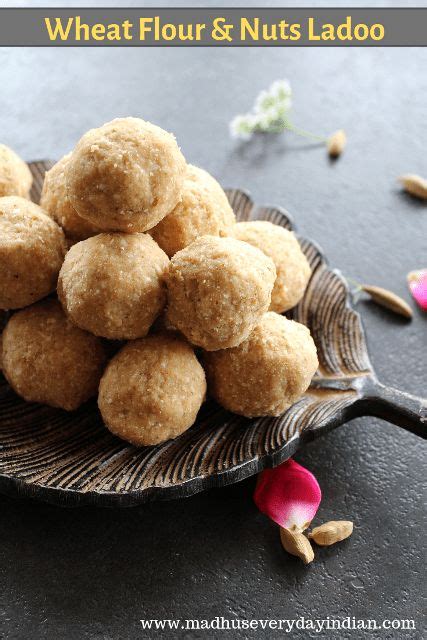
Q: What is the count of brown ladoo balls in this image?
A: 11